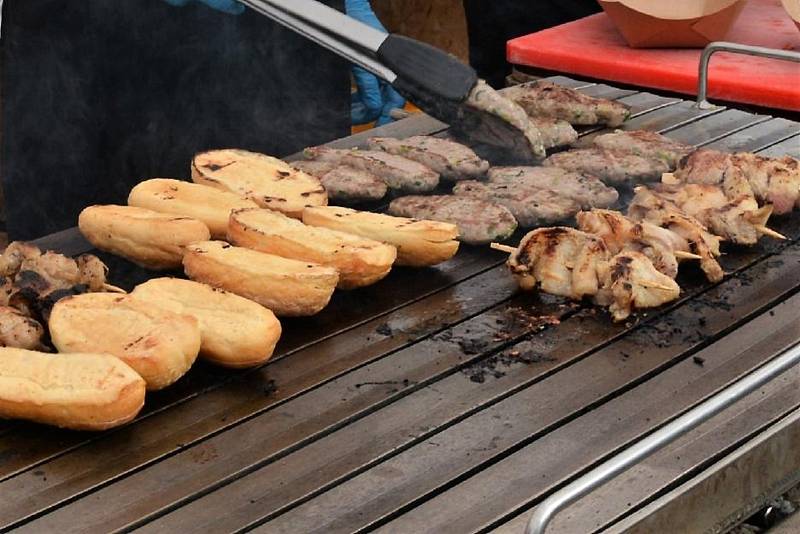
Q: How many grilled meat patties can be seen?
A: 11